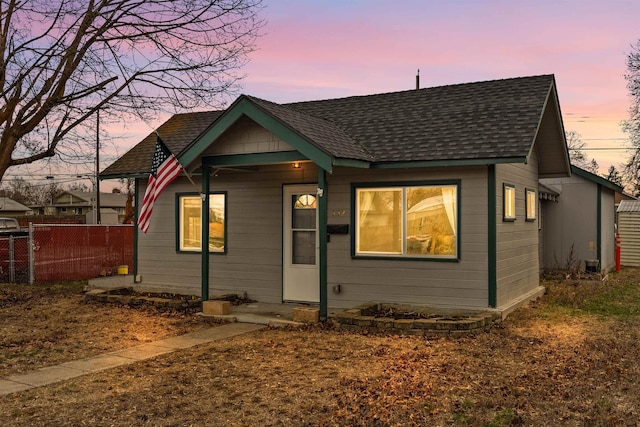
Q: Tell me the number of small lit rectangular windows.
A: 2